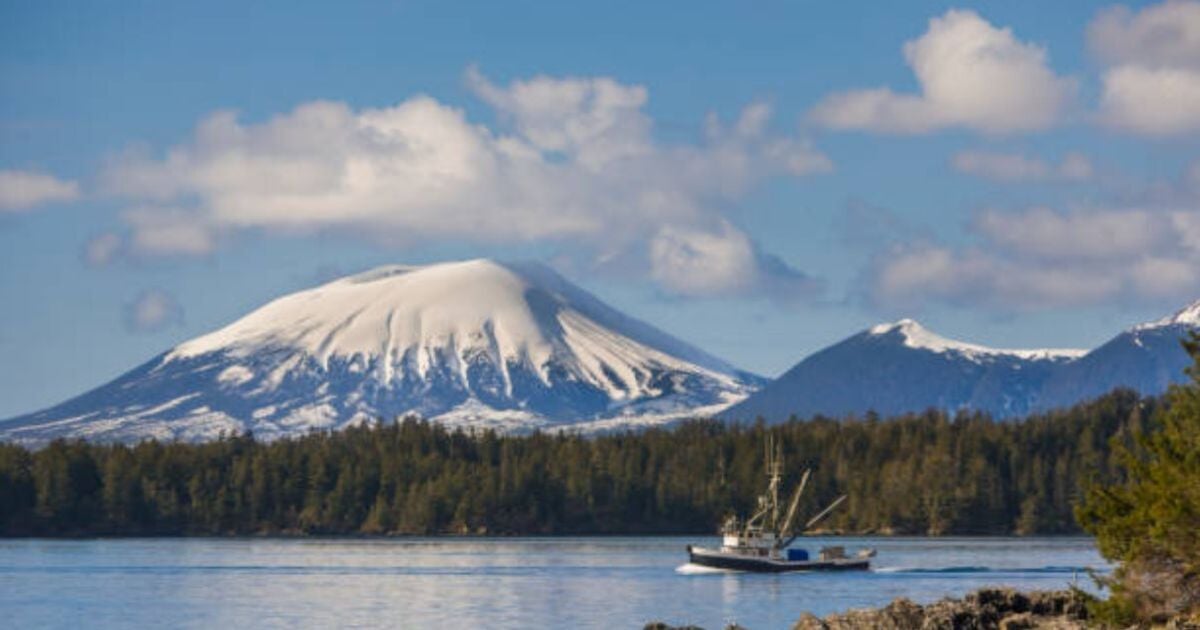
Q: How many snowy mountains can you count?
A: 3